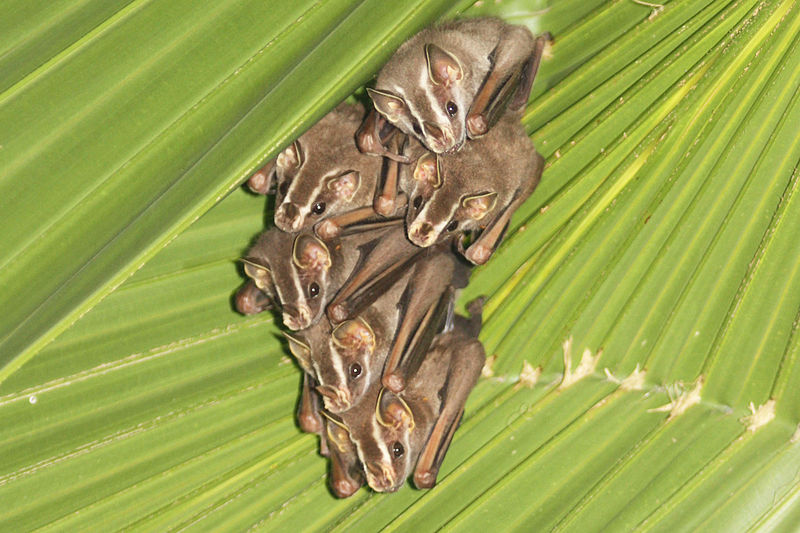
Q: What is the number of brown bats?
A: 6